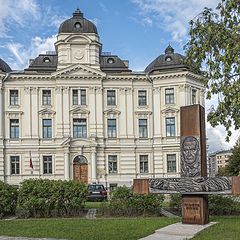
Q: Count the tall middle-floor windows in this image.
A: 6